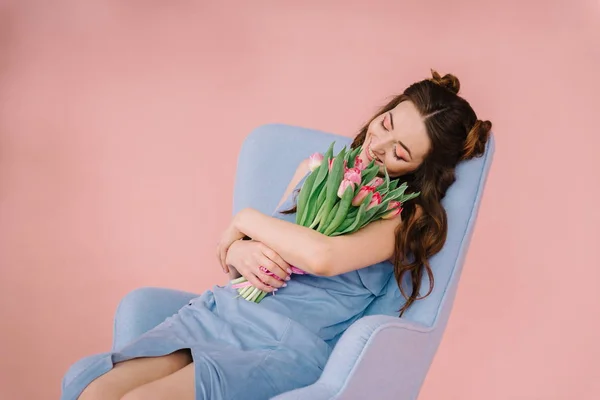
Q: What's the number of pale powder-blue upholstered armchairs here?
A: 1